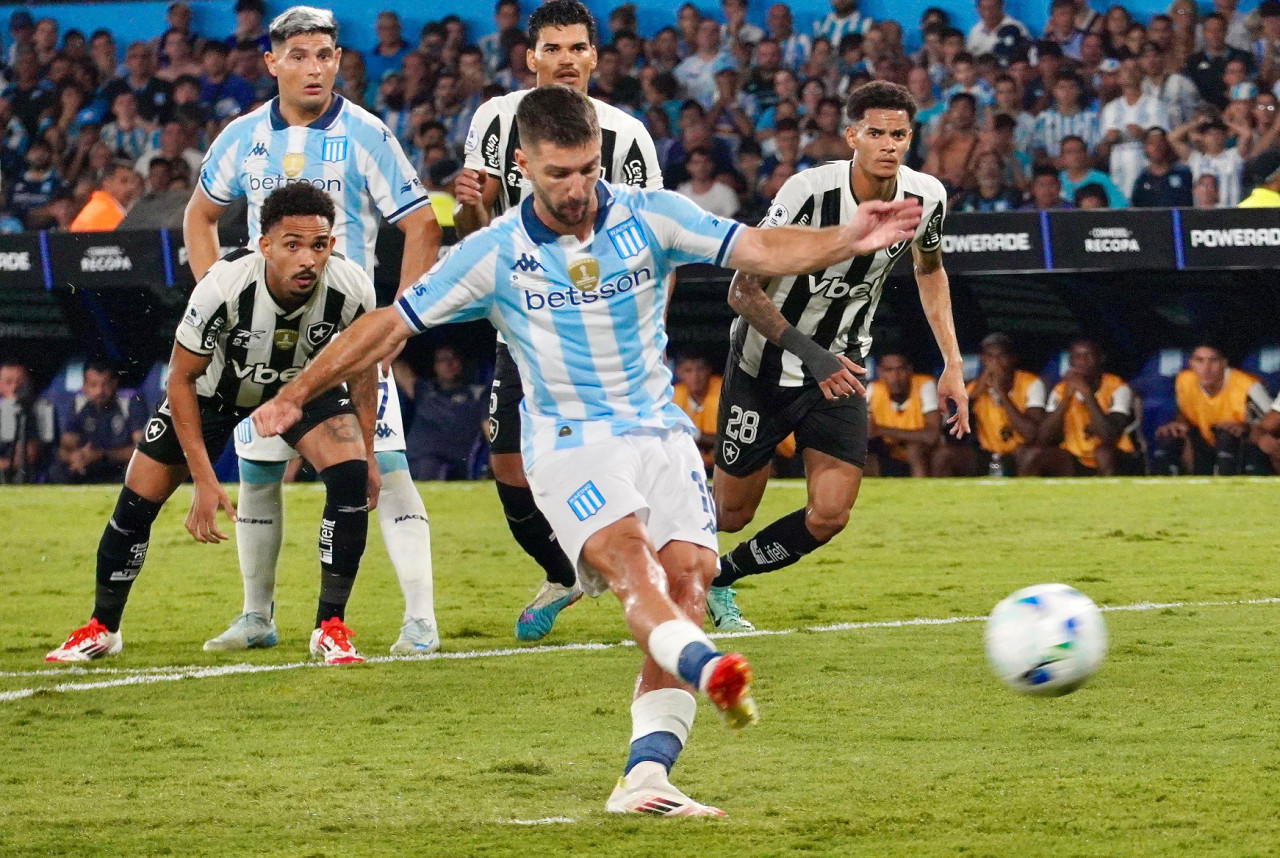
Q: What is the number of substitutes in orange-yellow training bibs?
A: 5